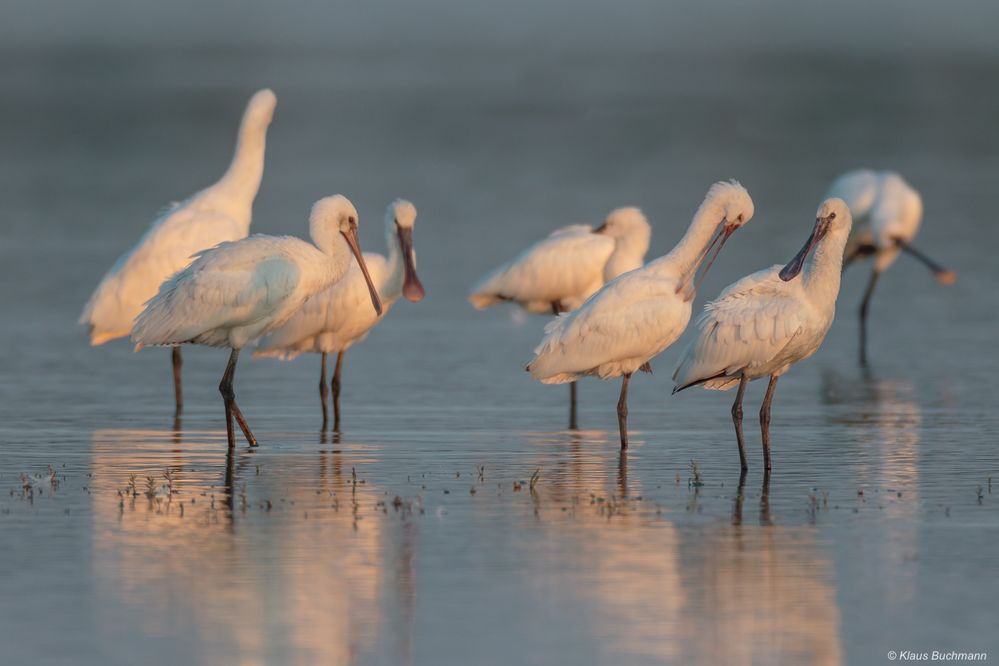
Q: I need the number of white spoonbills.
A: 7